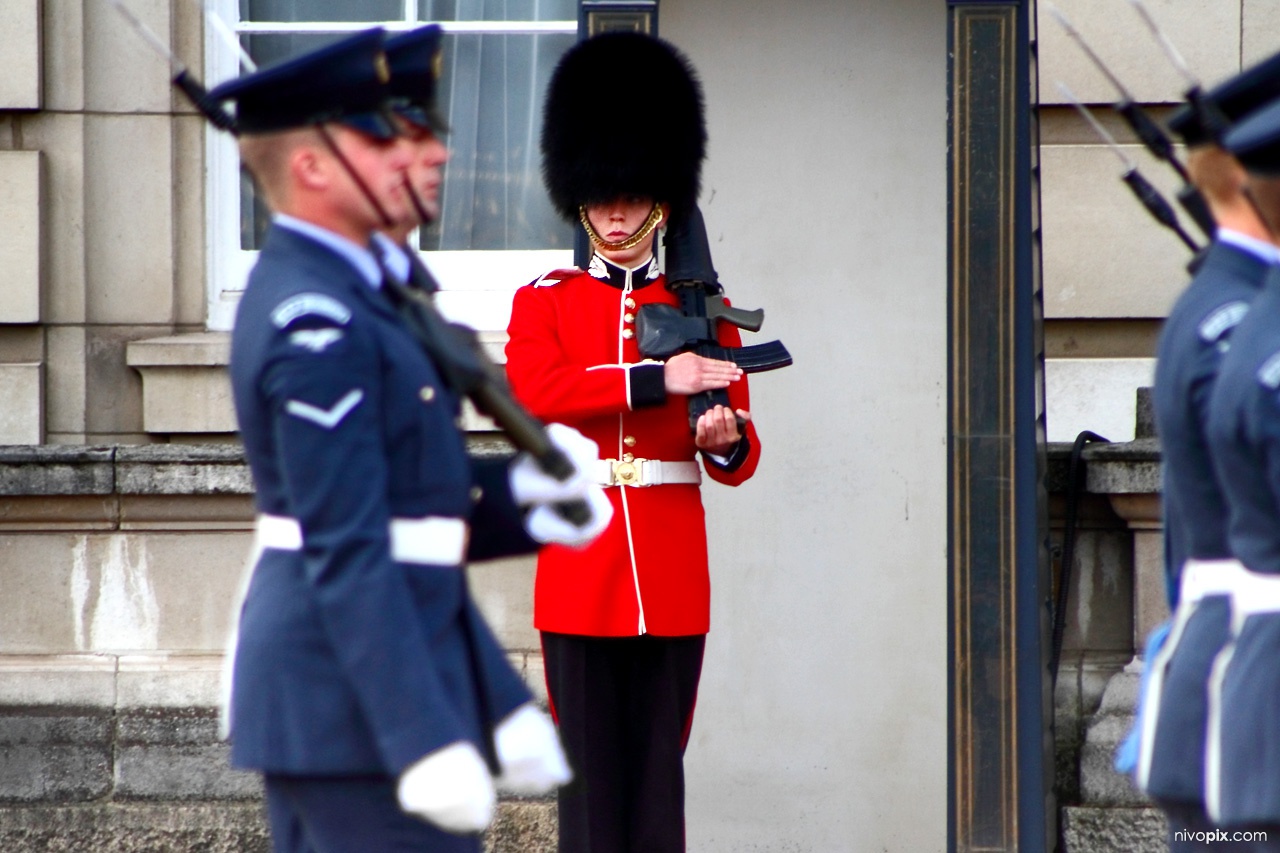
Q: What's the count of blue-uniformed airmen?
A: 4